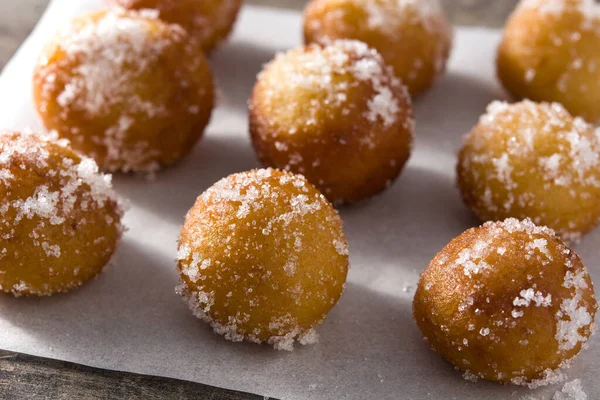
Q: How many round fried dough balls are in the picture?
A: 9